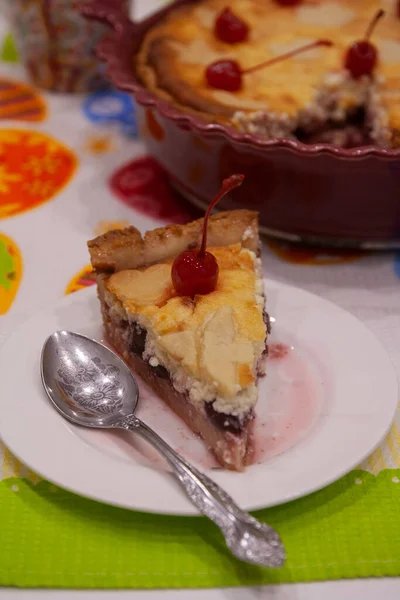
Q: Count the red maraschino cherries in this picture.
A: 5